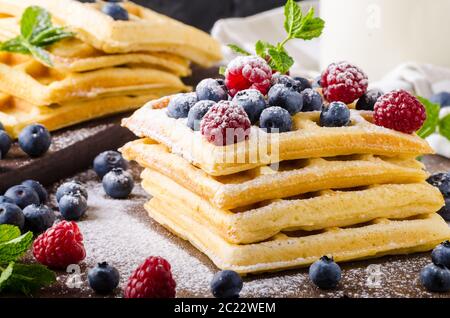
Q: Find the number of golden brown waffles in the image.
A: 8